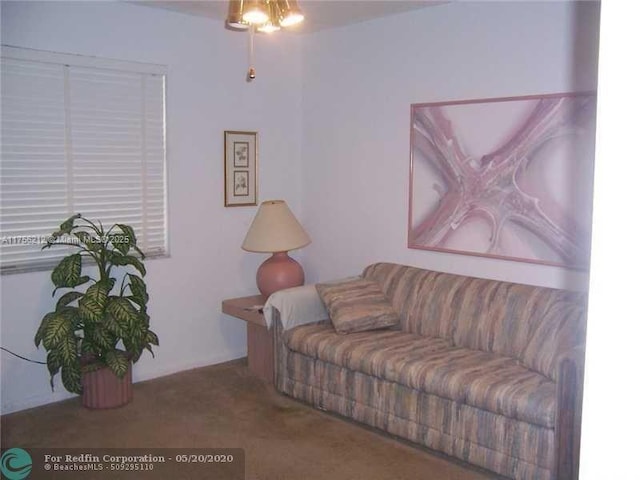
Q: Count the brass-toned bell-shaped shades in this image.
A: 4